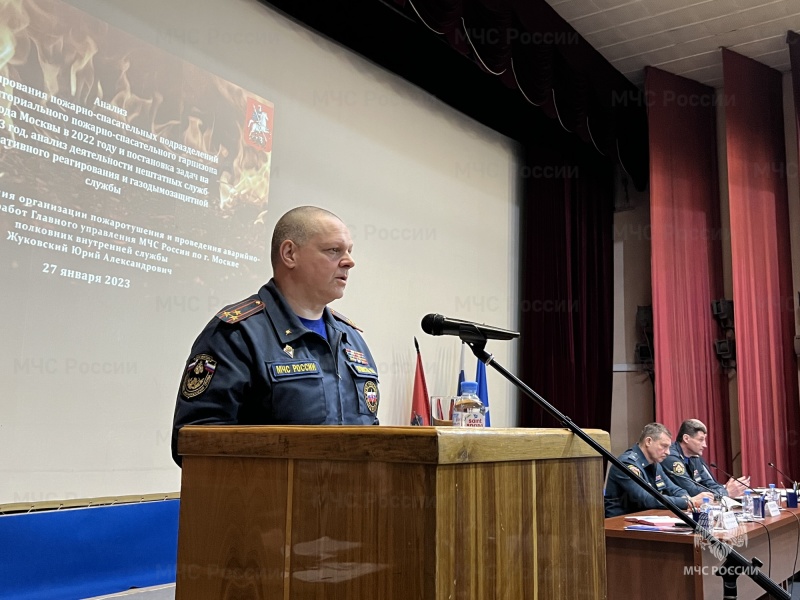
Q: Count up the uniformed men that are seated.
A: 2